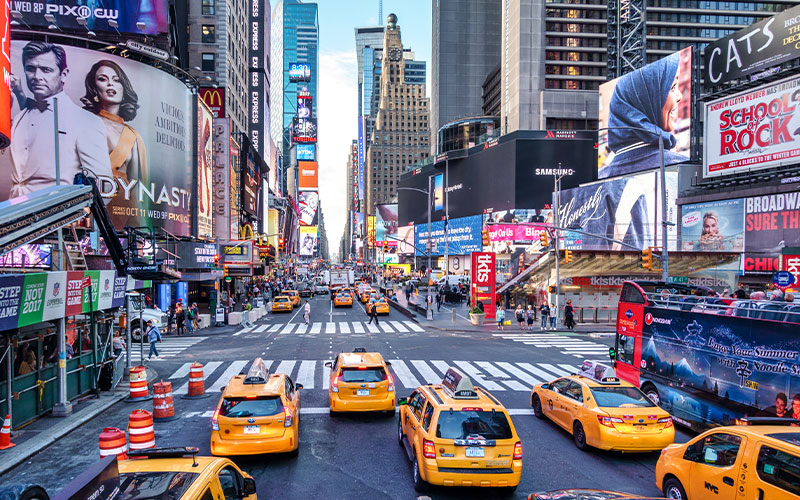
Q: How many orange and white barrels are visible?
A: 5